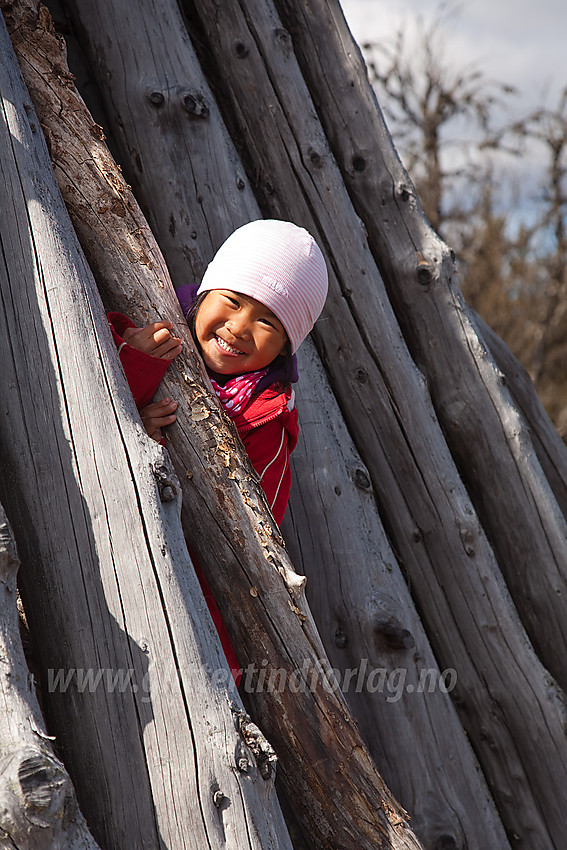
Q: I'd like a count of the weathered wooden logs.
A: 7